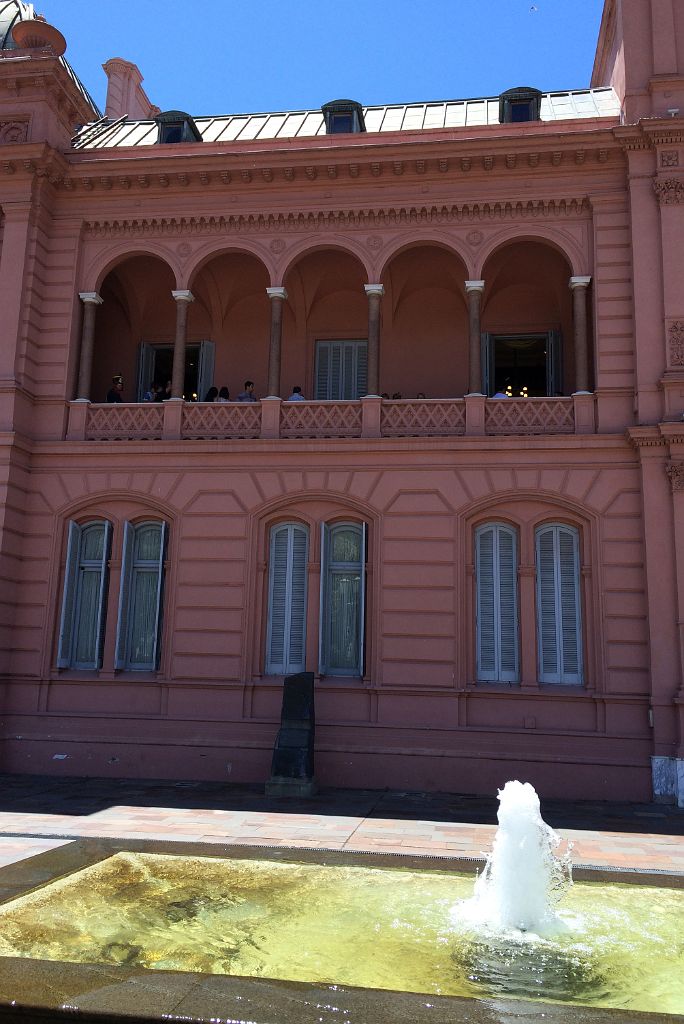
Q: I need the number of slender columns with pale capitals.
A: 6